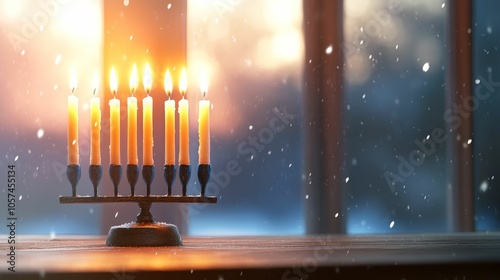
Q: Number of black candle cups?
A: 8